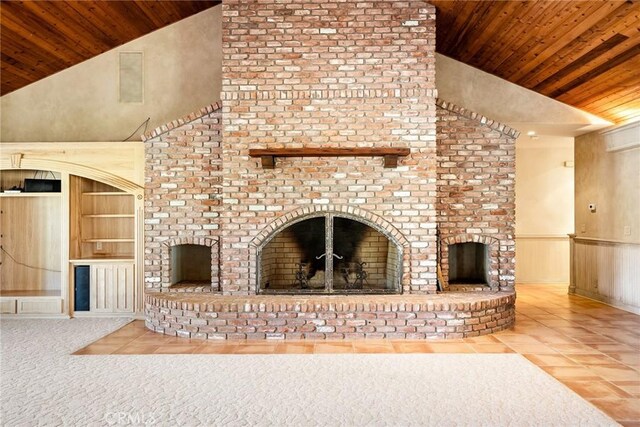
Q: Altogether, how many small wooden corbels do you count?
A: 2